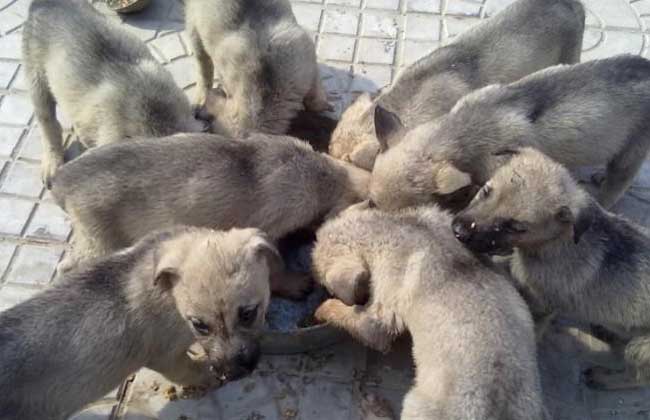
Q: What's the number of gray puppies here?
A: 8